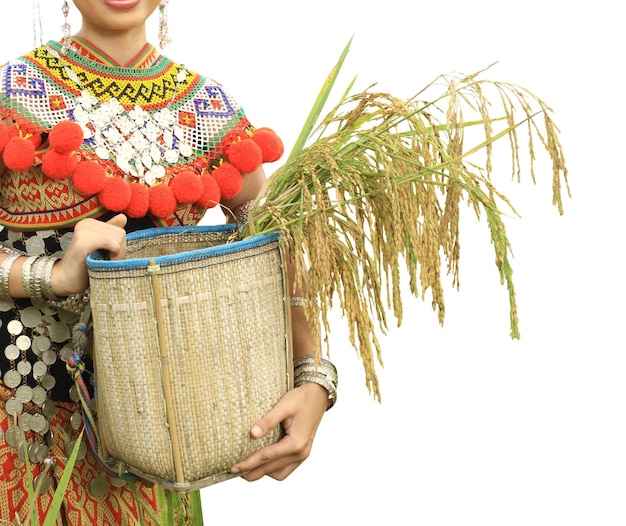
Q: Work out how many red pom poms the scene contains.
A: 13